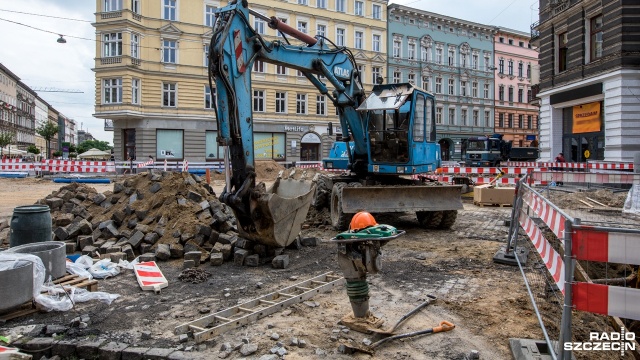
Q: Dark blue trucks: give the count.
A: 1